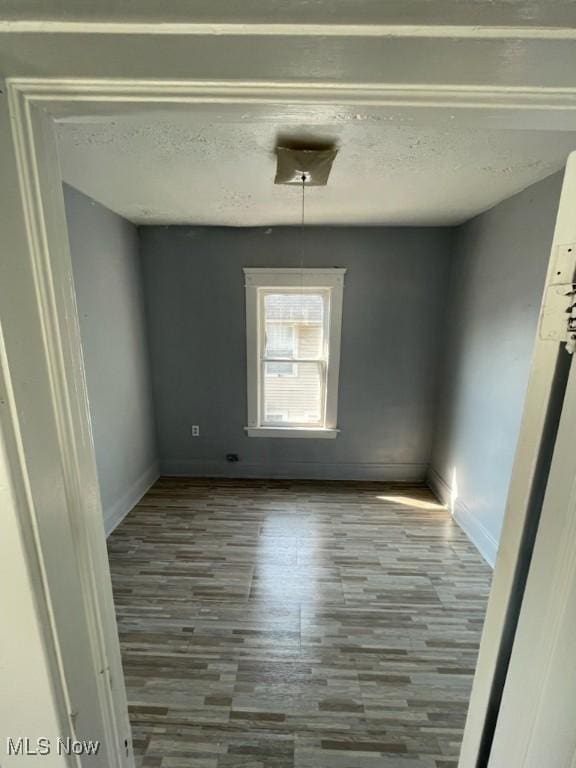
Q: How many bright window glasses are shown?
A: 2